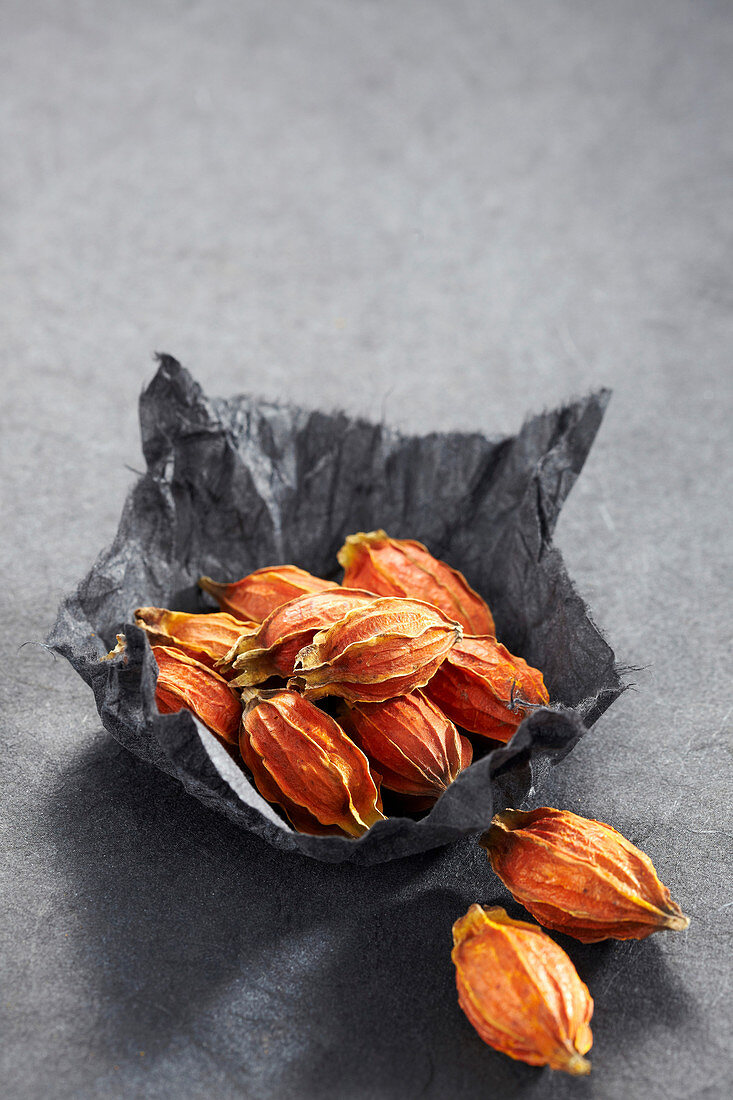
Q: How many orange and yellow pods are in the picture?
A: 11